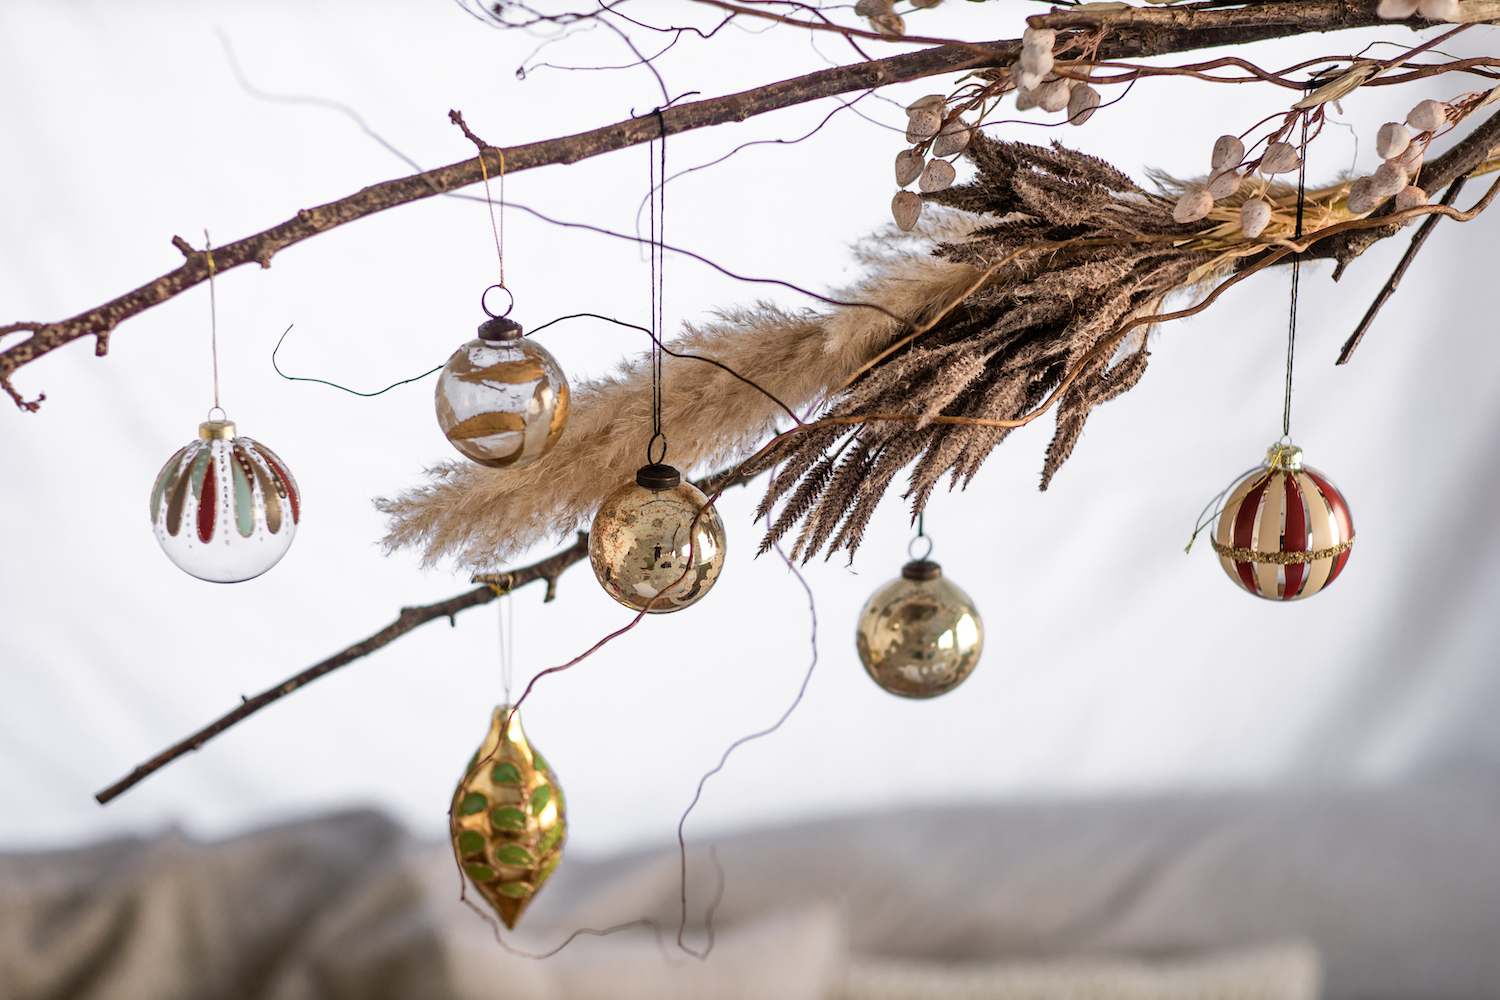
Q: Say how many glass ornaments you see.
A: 6